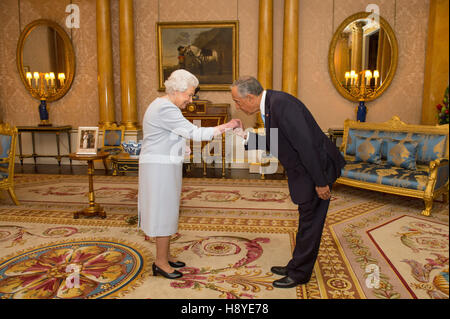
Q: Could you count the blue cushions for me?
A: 2